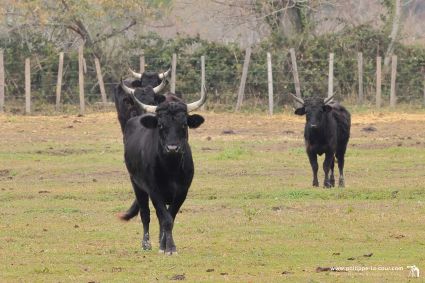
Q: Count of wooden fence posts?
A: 15